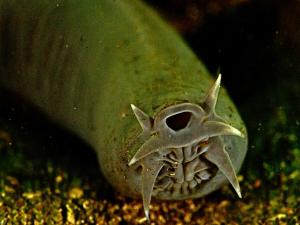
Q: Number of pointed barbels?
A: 6